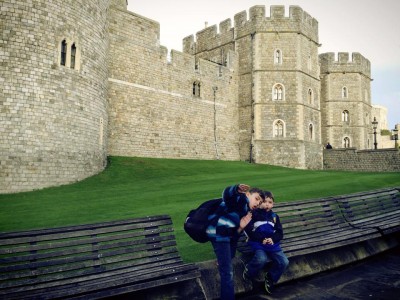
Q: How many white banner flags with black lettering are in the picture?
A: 0